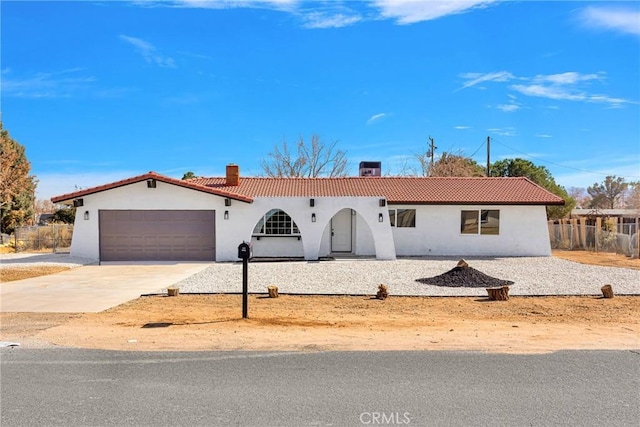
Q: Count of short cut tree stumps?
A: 5